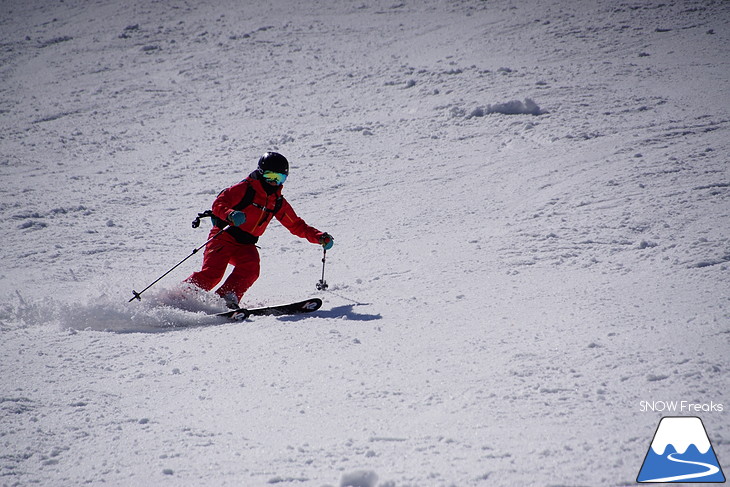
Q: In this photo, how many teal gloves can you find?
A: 2